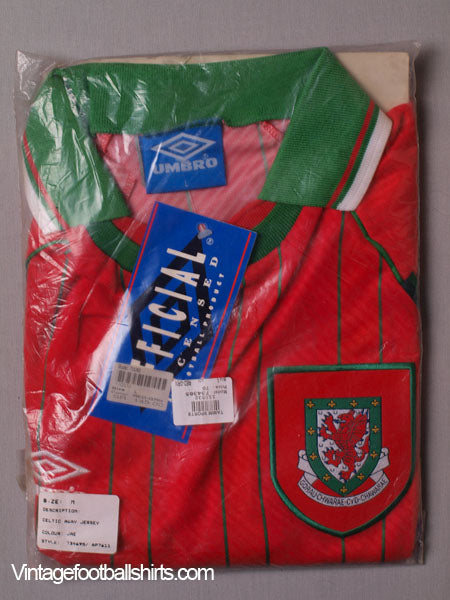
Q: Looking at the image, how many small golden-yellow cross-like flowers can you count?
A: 11